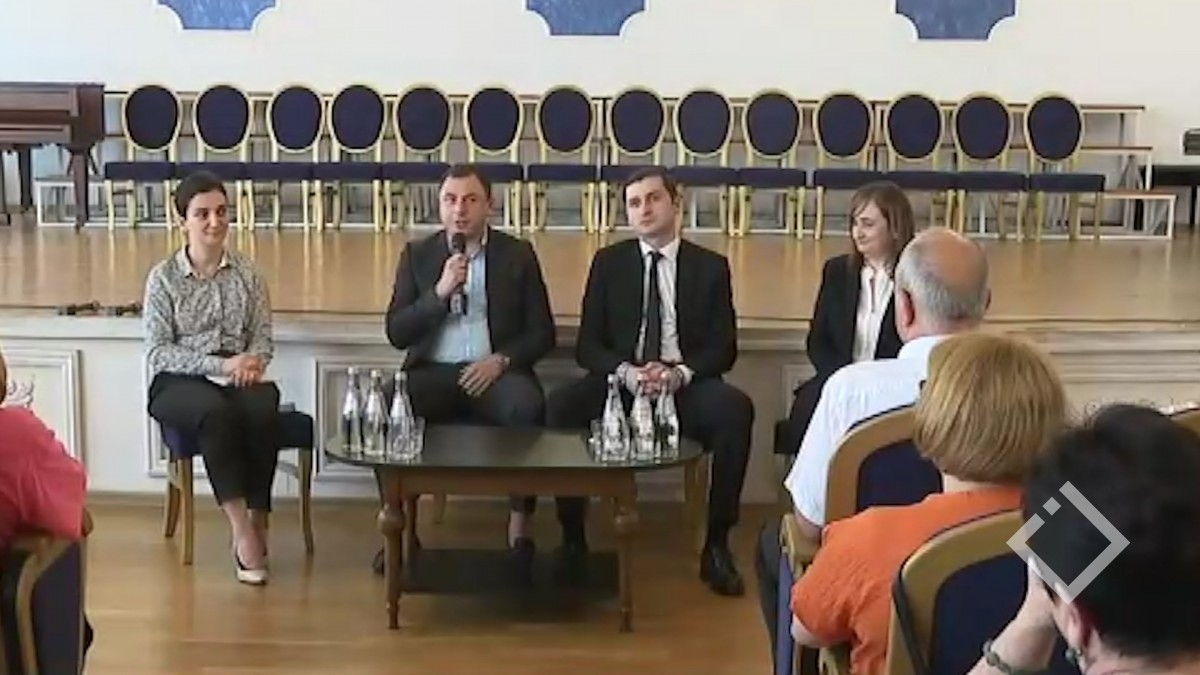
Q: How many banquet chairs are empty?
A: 14